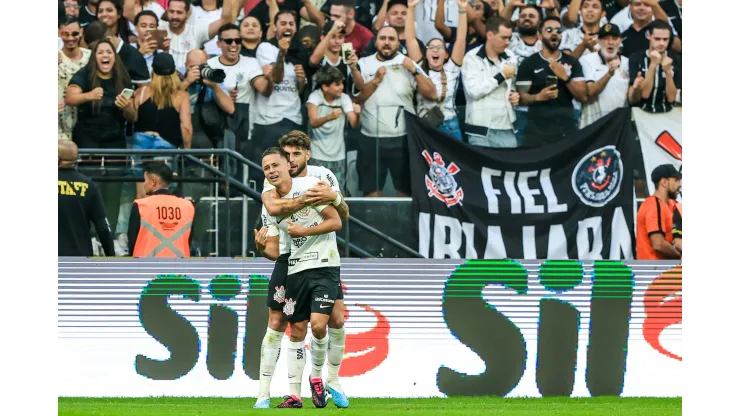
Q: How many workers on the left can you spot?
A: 2